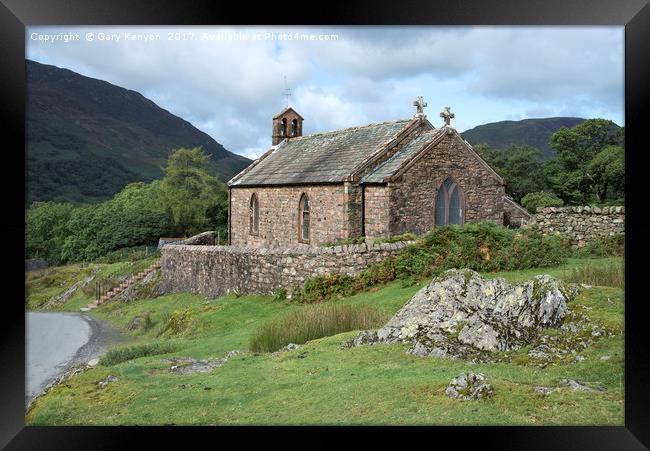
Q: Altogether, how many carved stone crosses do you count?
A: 2